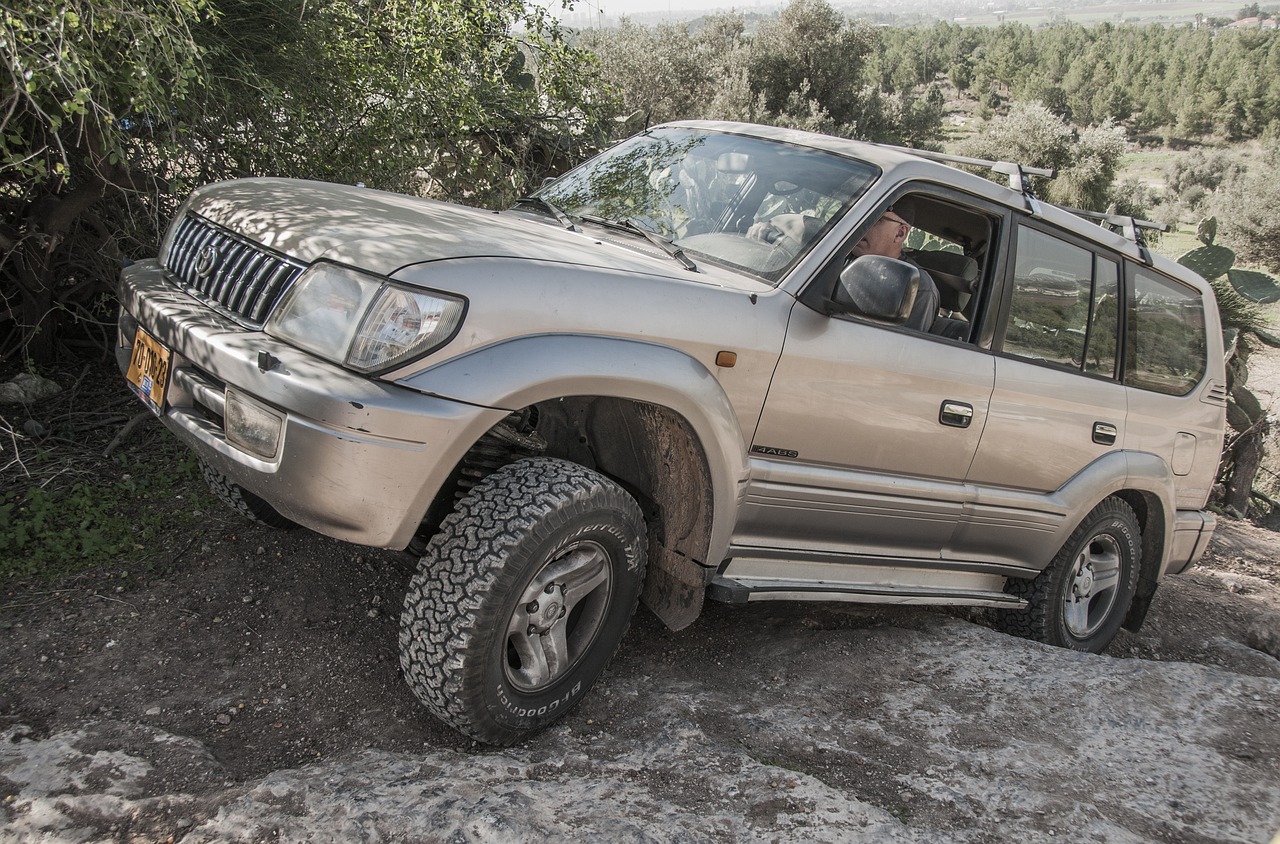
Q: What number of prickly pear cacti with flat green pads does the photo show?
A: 1